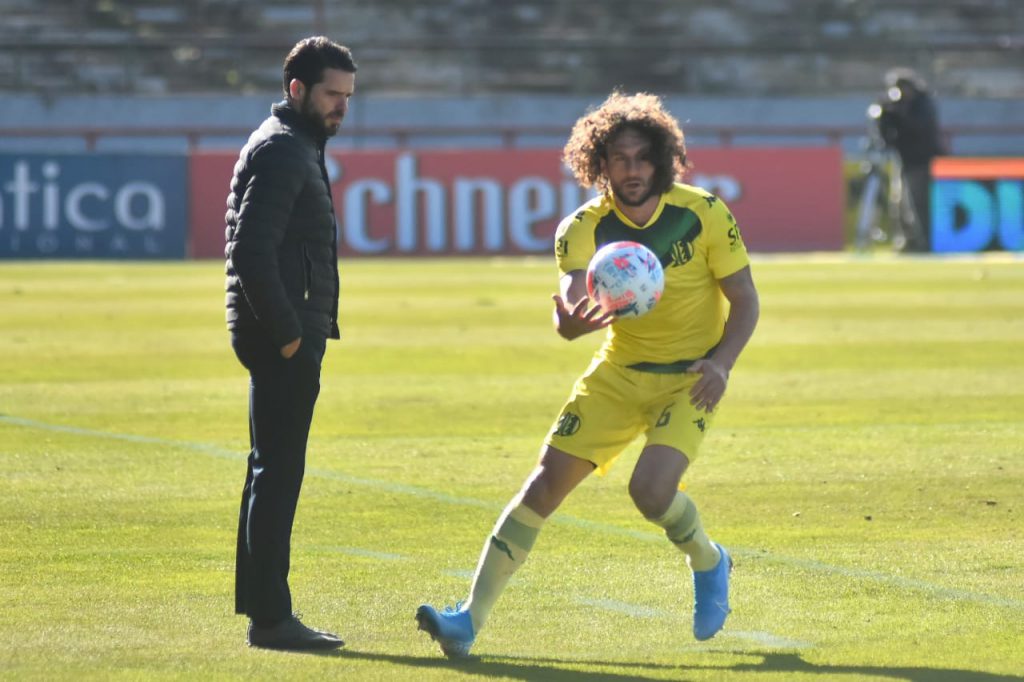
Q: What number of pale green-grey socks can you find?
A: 2